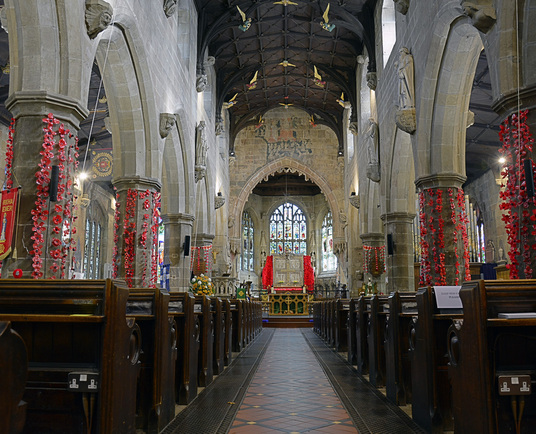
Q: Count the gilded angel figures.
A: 11